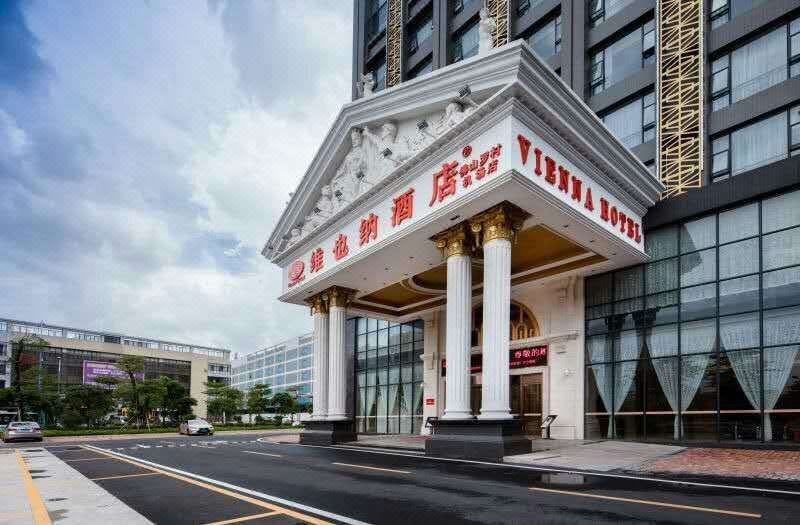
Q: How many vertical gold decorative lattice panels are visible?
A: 3